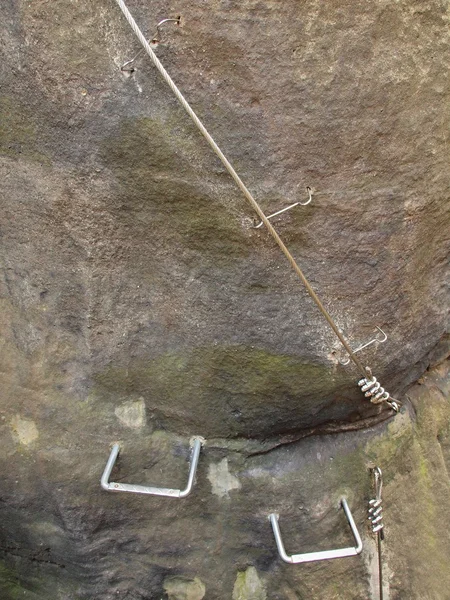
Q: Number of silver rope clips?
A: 8